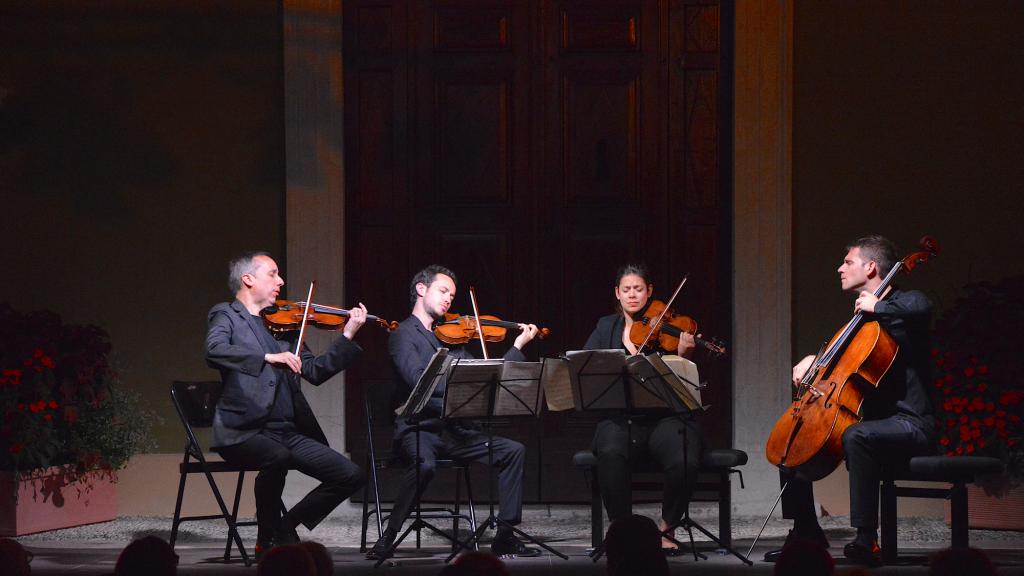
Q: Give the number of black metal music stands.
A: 4